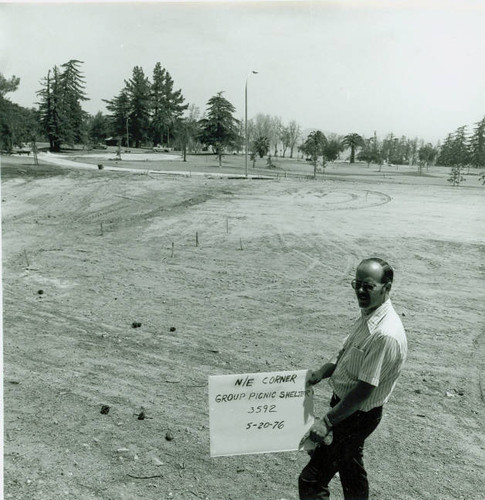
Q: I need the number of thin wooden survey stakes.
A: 6